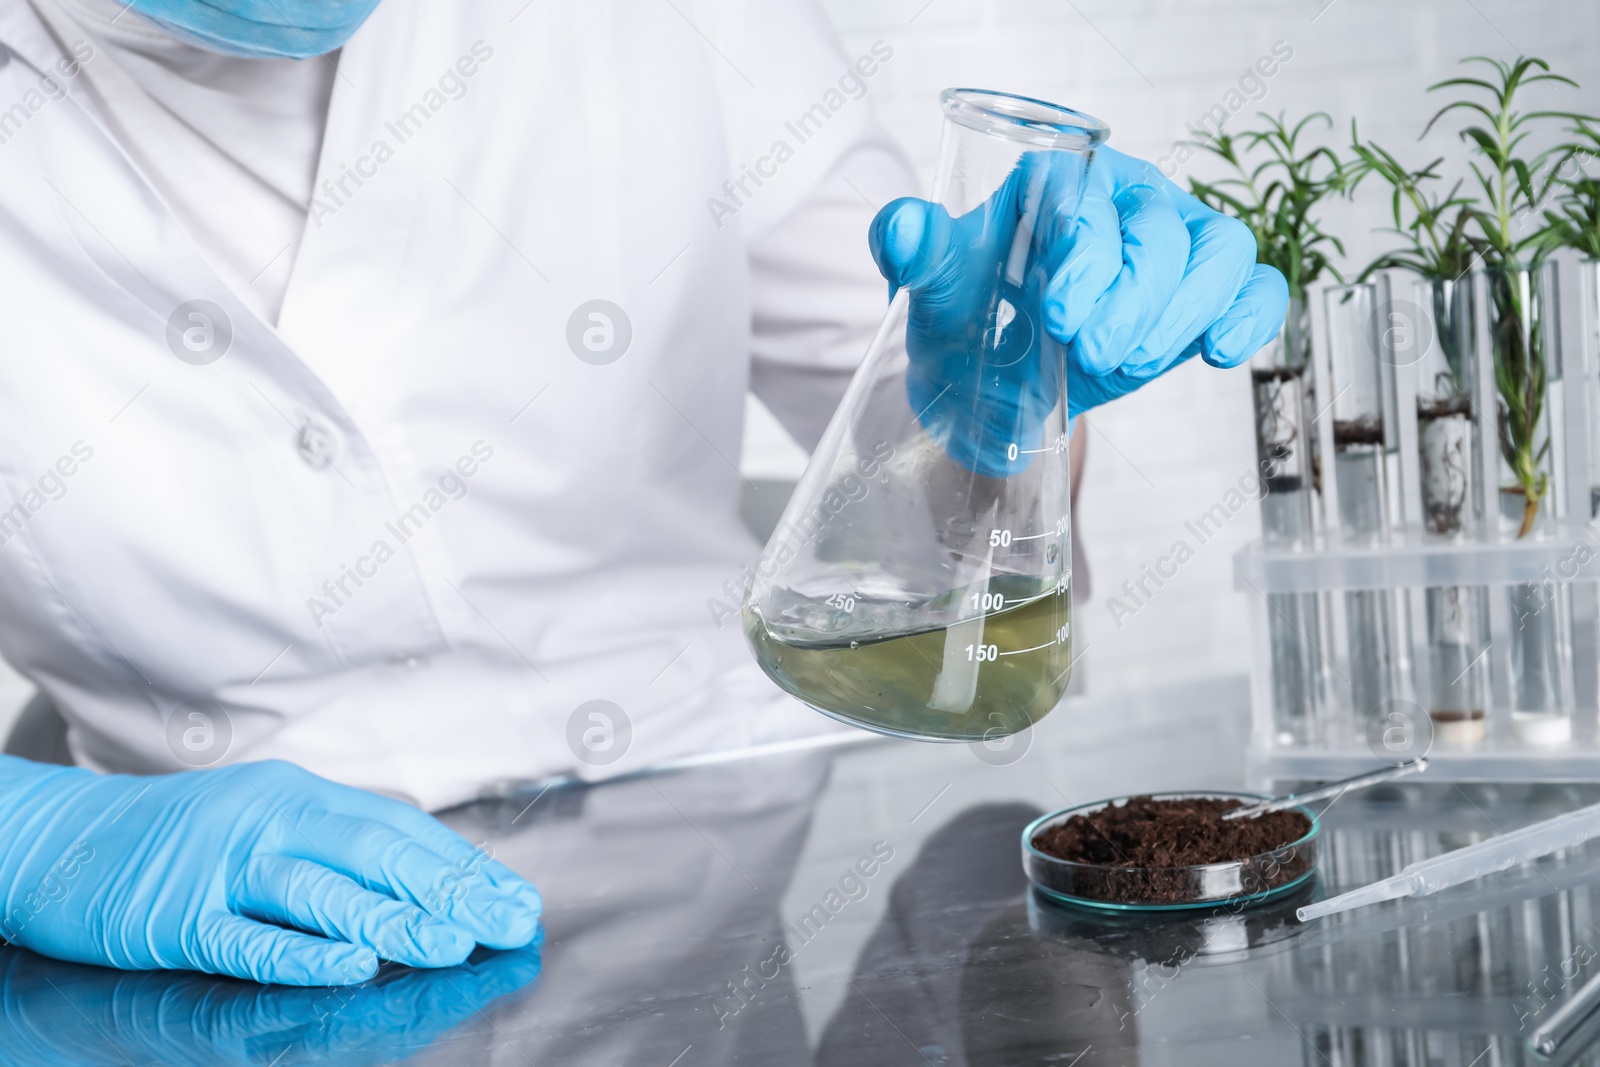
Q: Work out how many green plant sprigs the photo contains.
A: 4